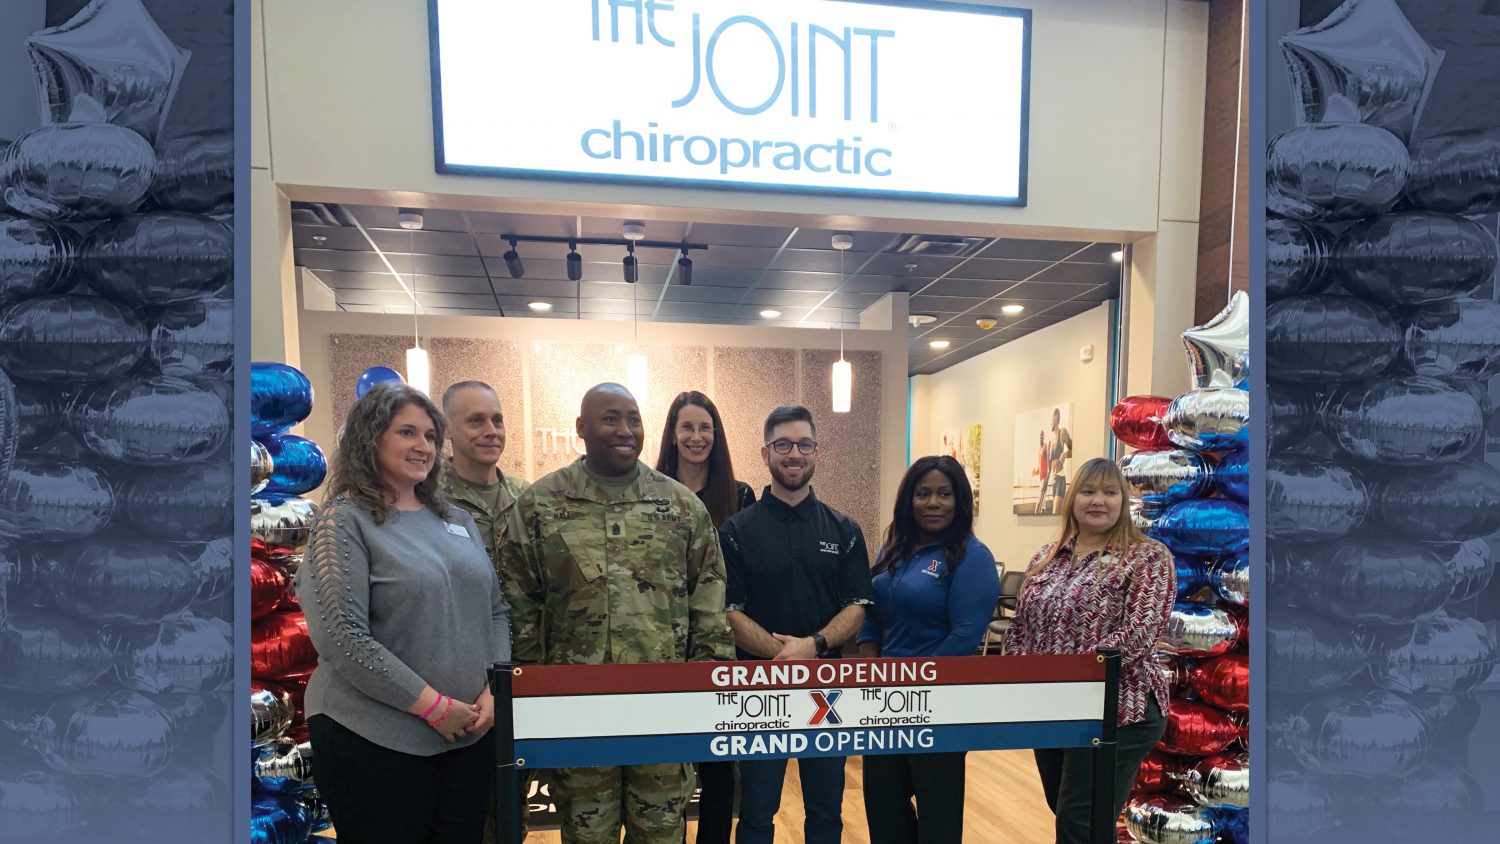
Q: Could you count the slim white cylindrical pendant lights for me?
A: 3